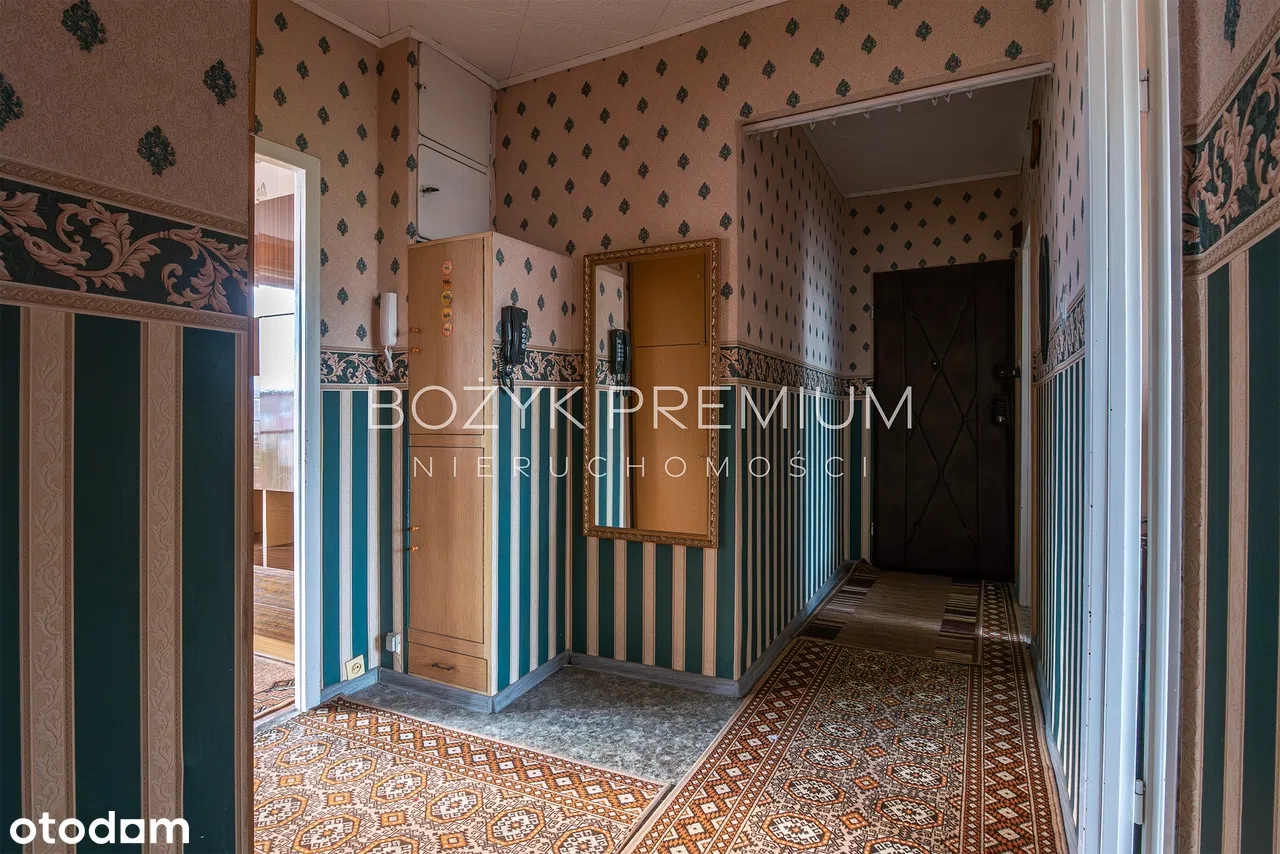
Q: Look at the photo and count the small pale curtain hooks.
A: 9